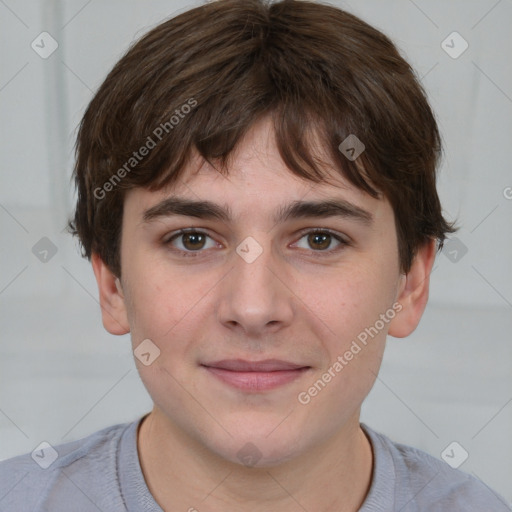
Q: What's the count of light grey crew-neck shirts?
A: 1